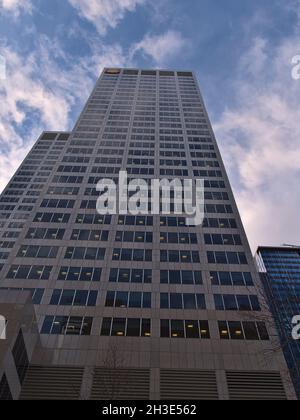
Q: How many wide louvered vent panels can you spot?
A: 4